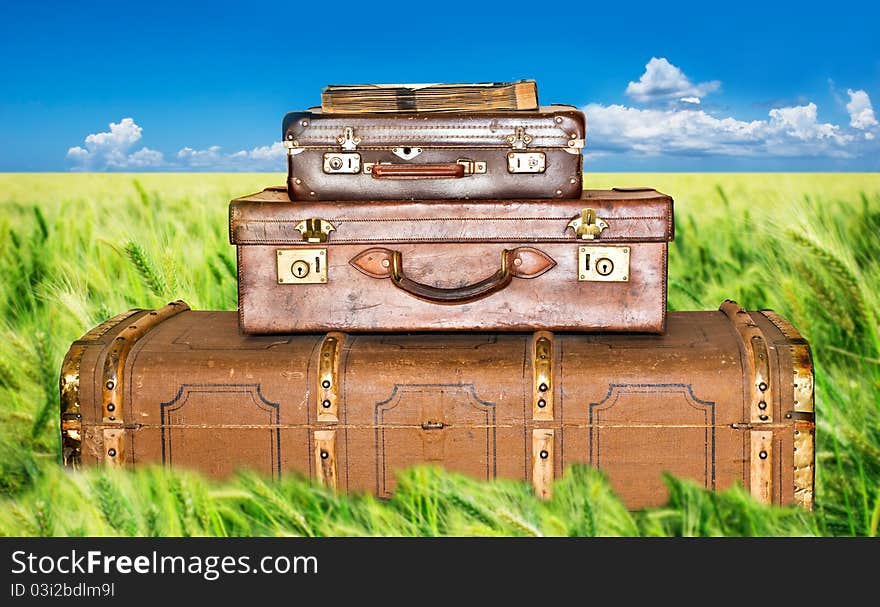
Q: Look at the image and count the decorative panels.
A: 3